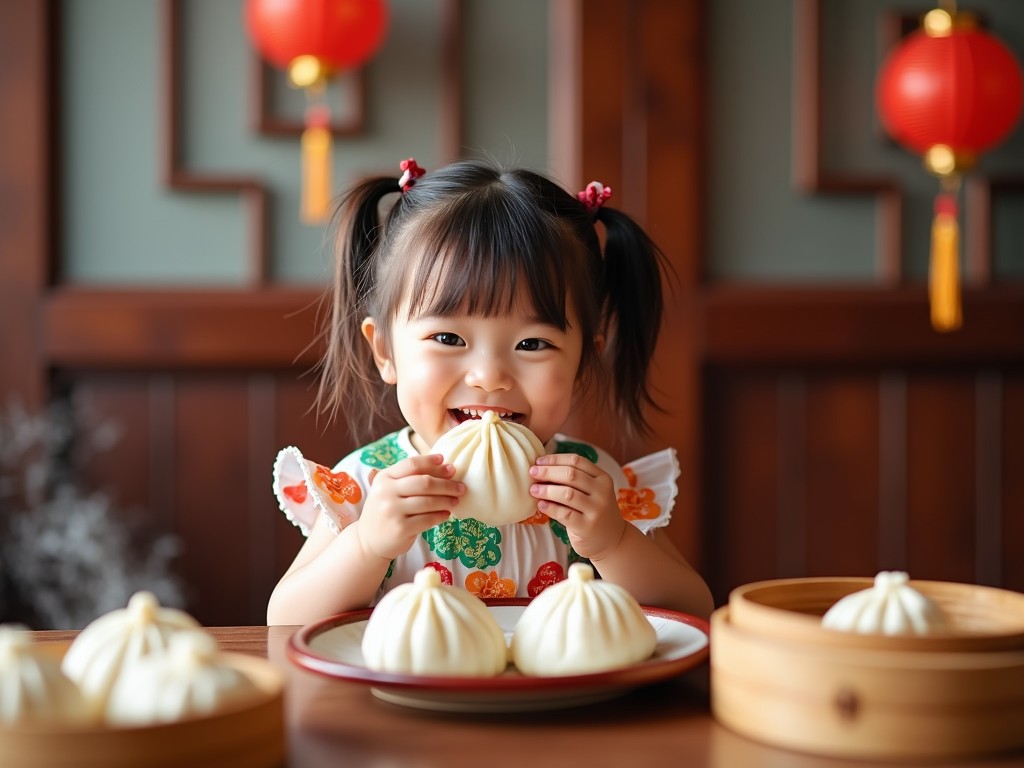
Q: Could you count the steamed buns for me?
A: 7